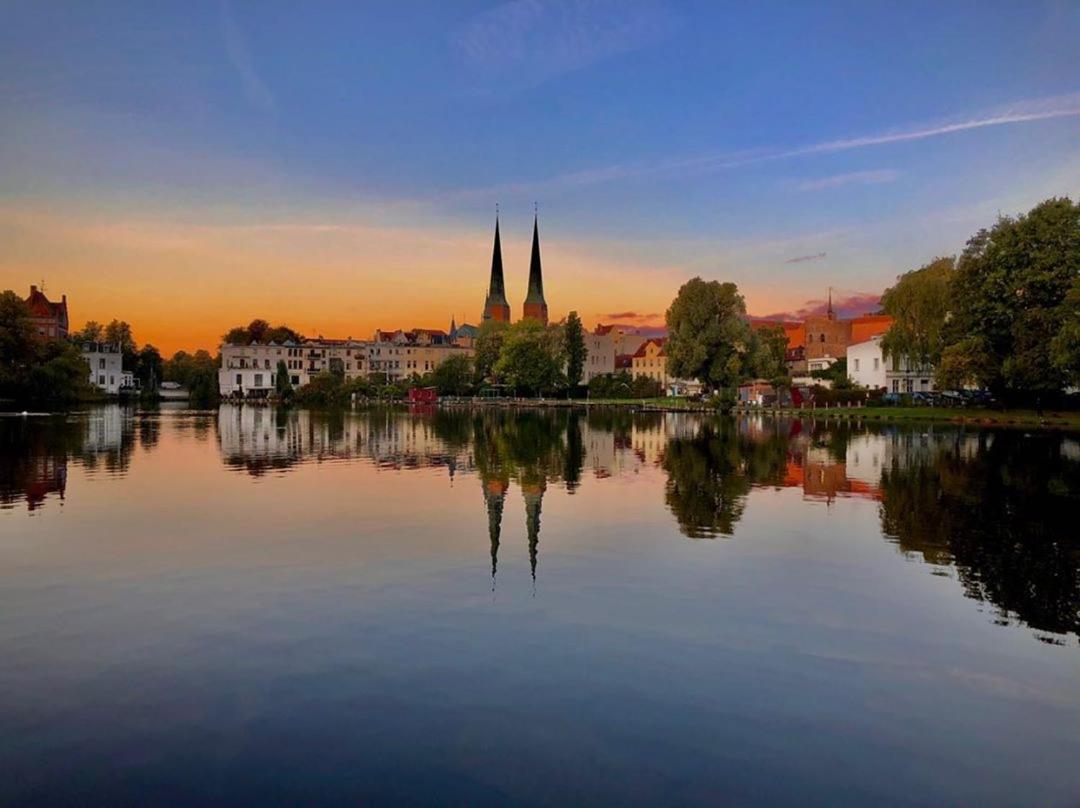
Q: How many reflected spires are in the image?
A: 2